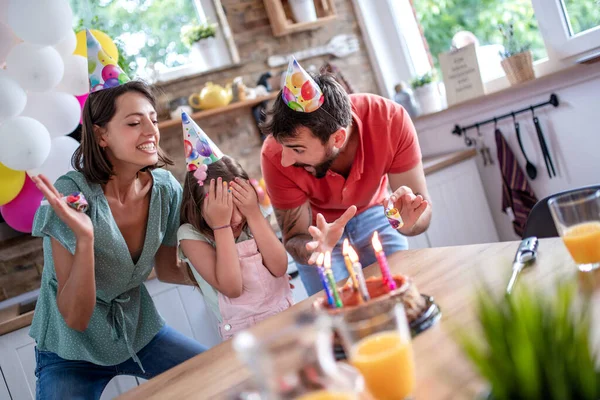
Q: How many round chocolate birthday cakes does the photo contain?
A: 1